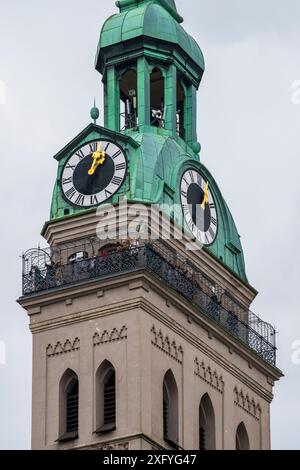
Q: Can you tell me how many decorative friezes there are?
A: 5